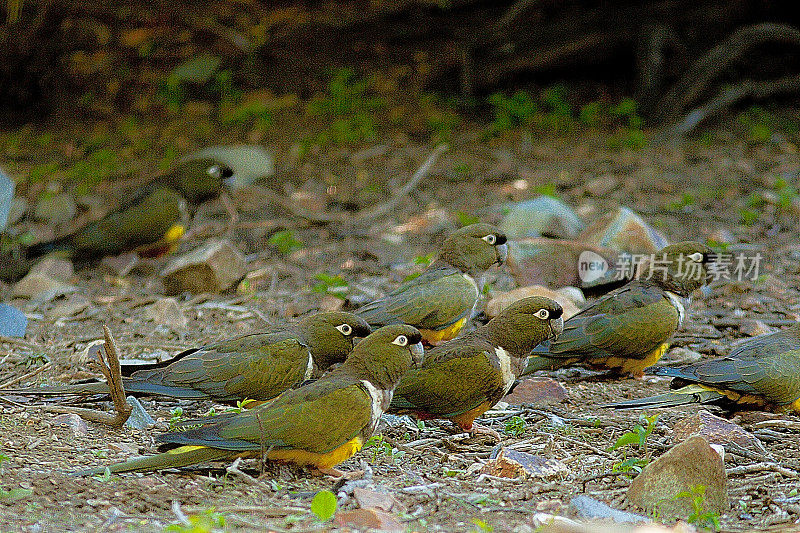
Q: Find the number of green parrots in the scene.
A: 7